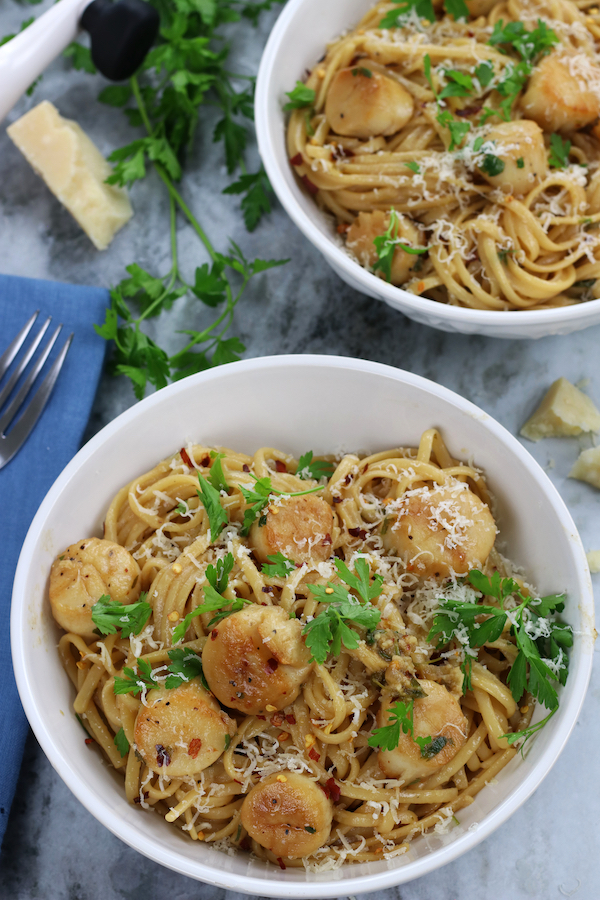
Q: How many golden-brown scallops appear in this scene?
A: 11